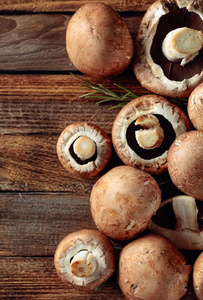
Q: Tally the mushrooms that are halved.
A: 1